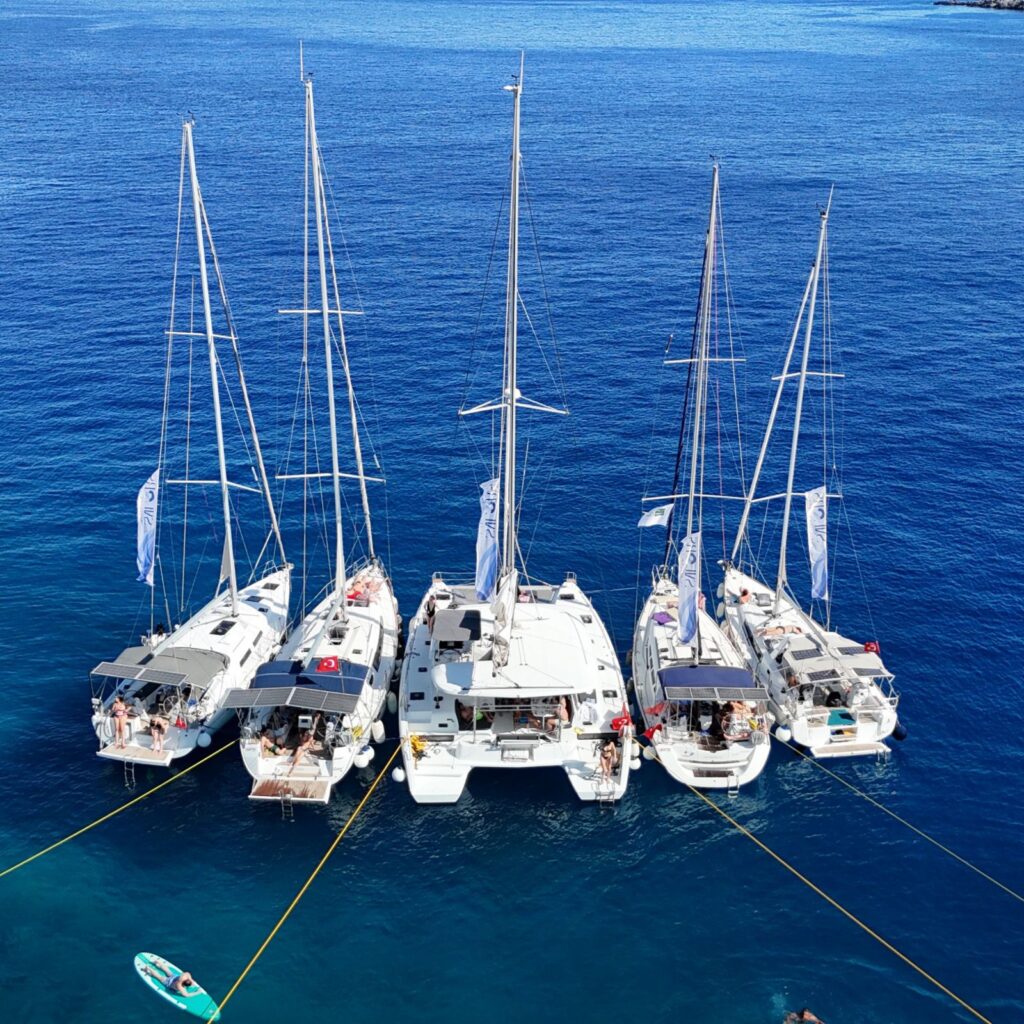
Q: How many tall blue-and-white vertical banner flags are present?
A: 4